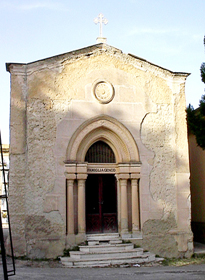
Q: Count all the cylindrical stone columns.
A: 4